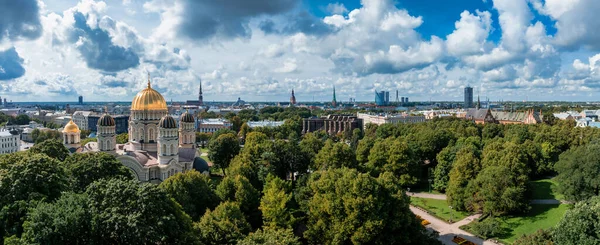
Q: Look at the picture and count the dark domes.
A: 3